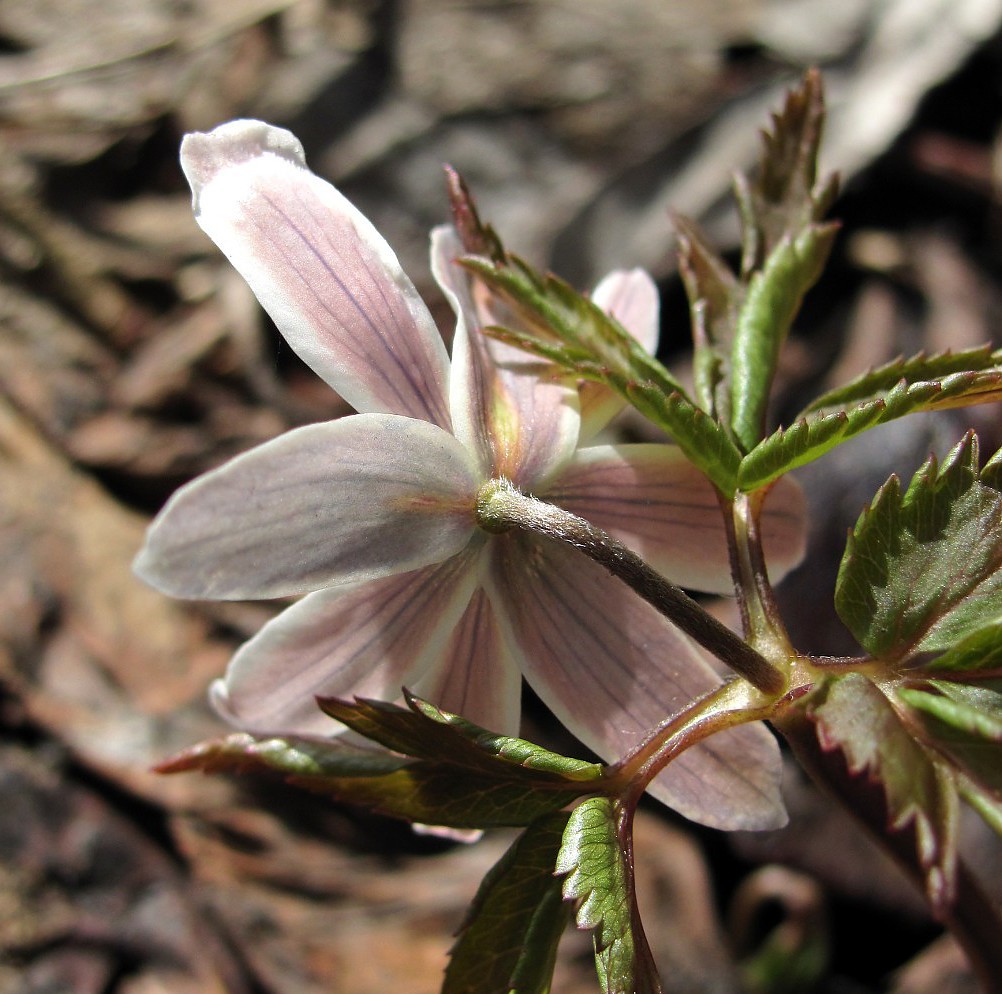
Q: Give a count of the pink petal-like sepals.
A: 8